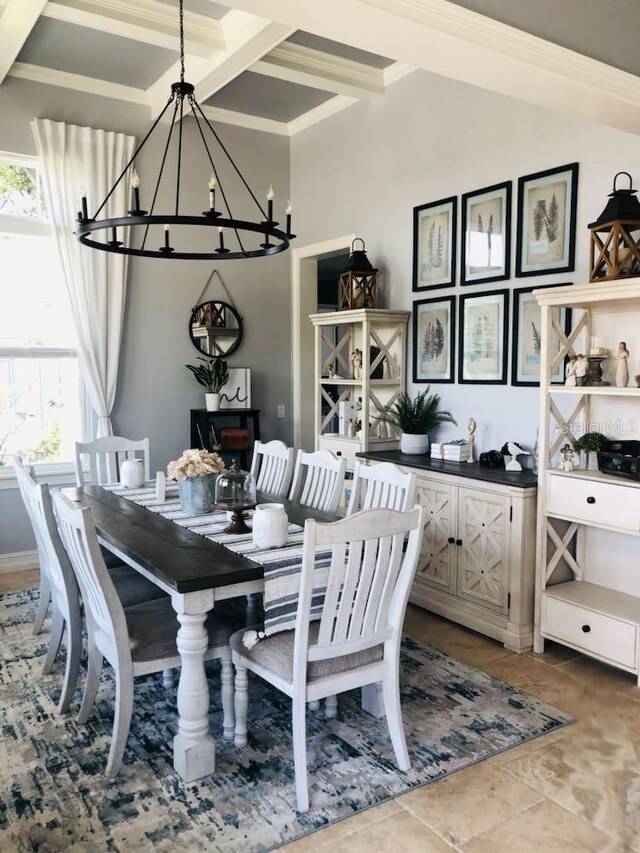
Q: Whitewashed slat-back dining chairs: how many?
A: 8